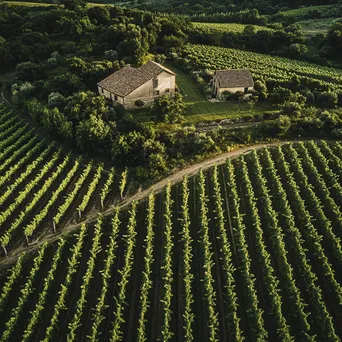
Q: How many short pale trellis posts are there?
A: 6